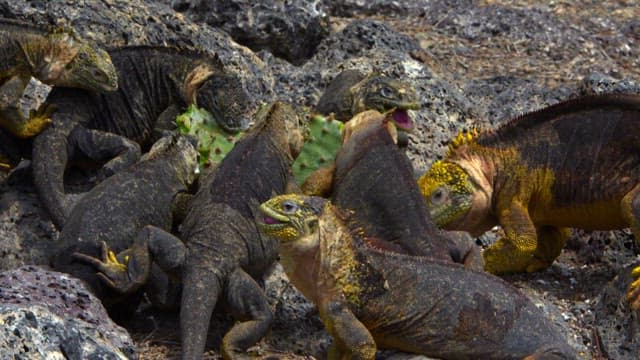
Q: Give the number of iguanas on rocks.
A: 8